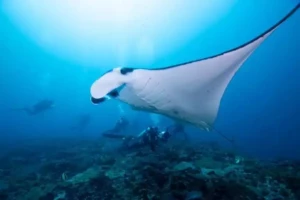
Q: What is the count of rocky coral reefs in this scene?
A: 1